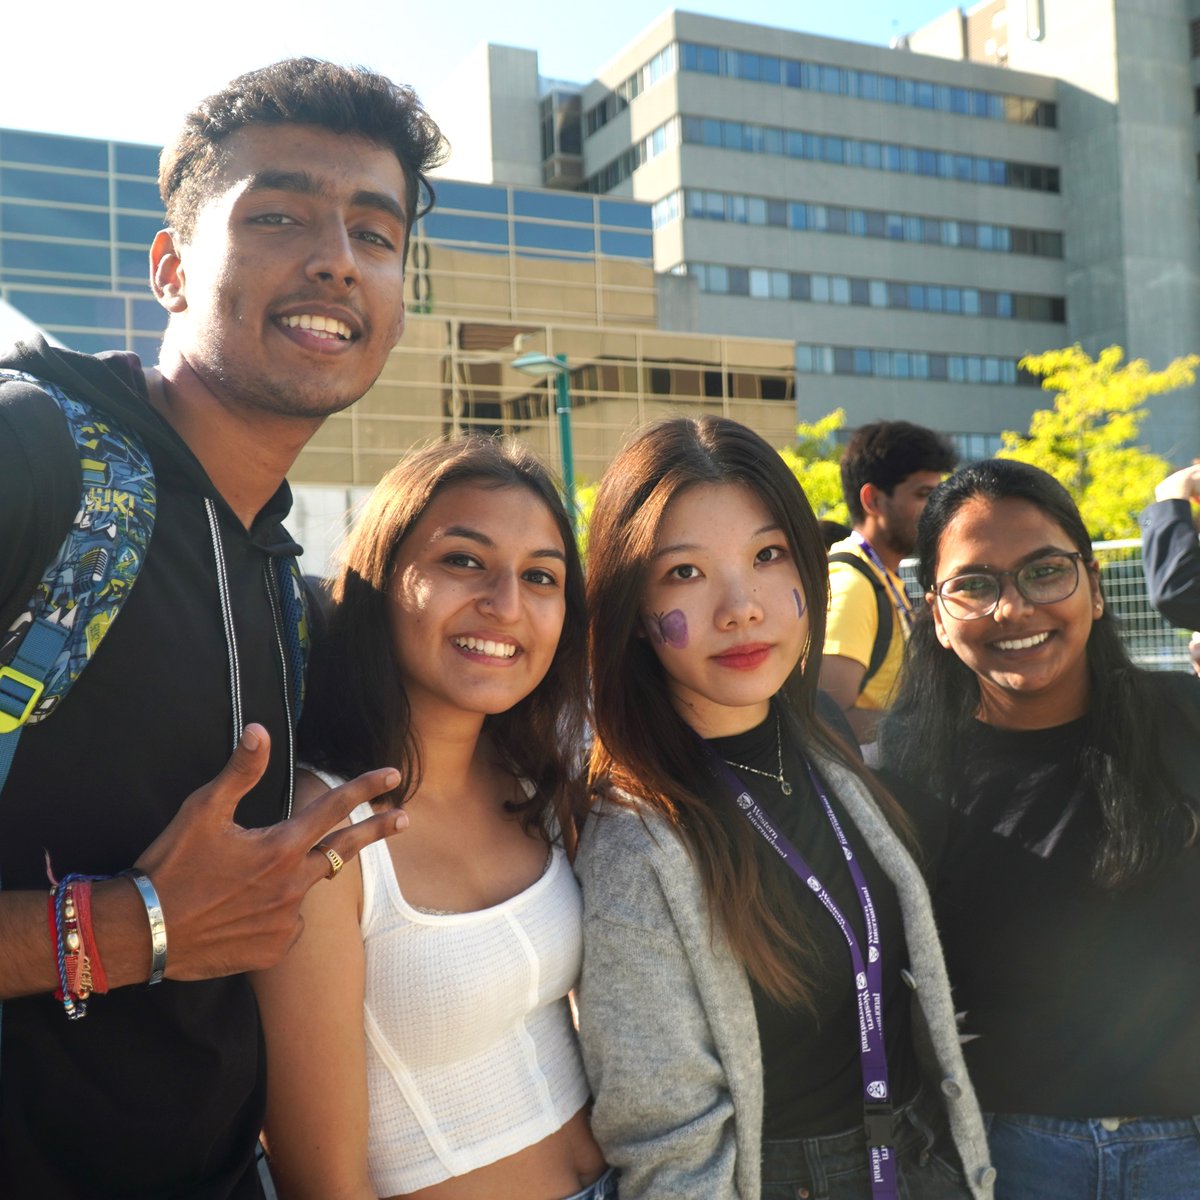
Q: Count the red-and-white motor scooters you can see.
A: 0